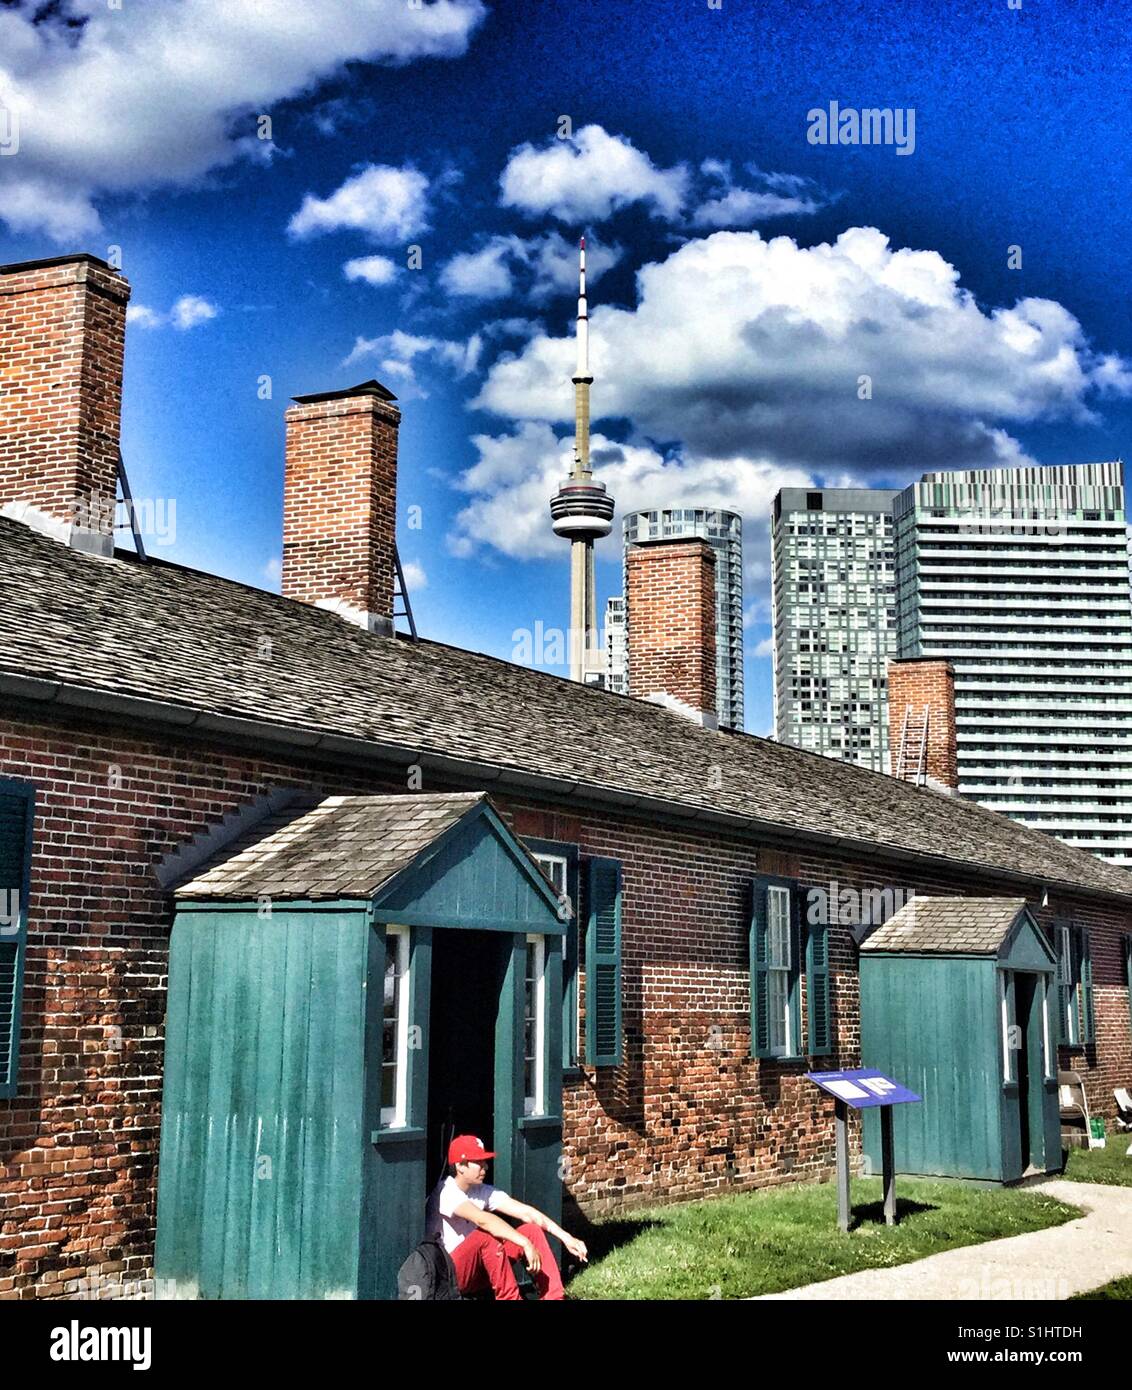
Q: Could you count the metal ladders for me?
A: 3